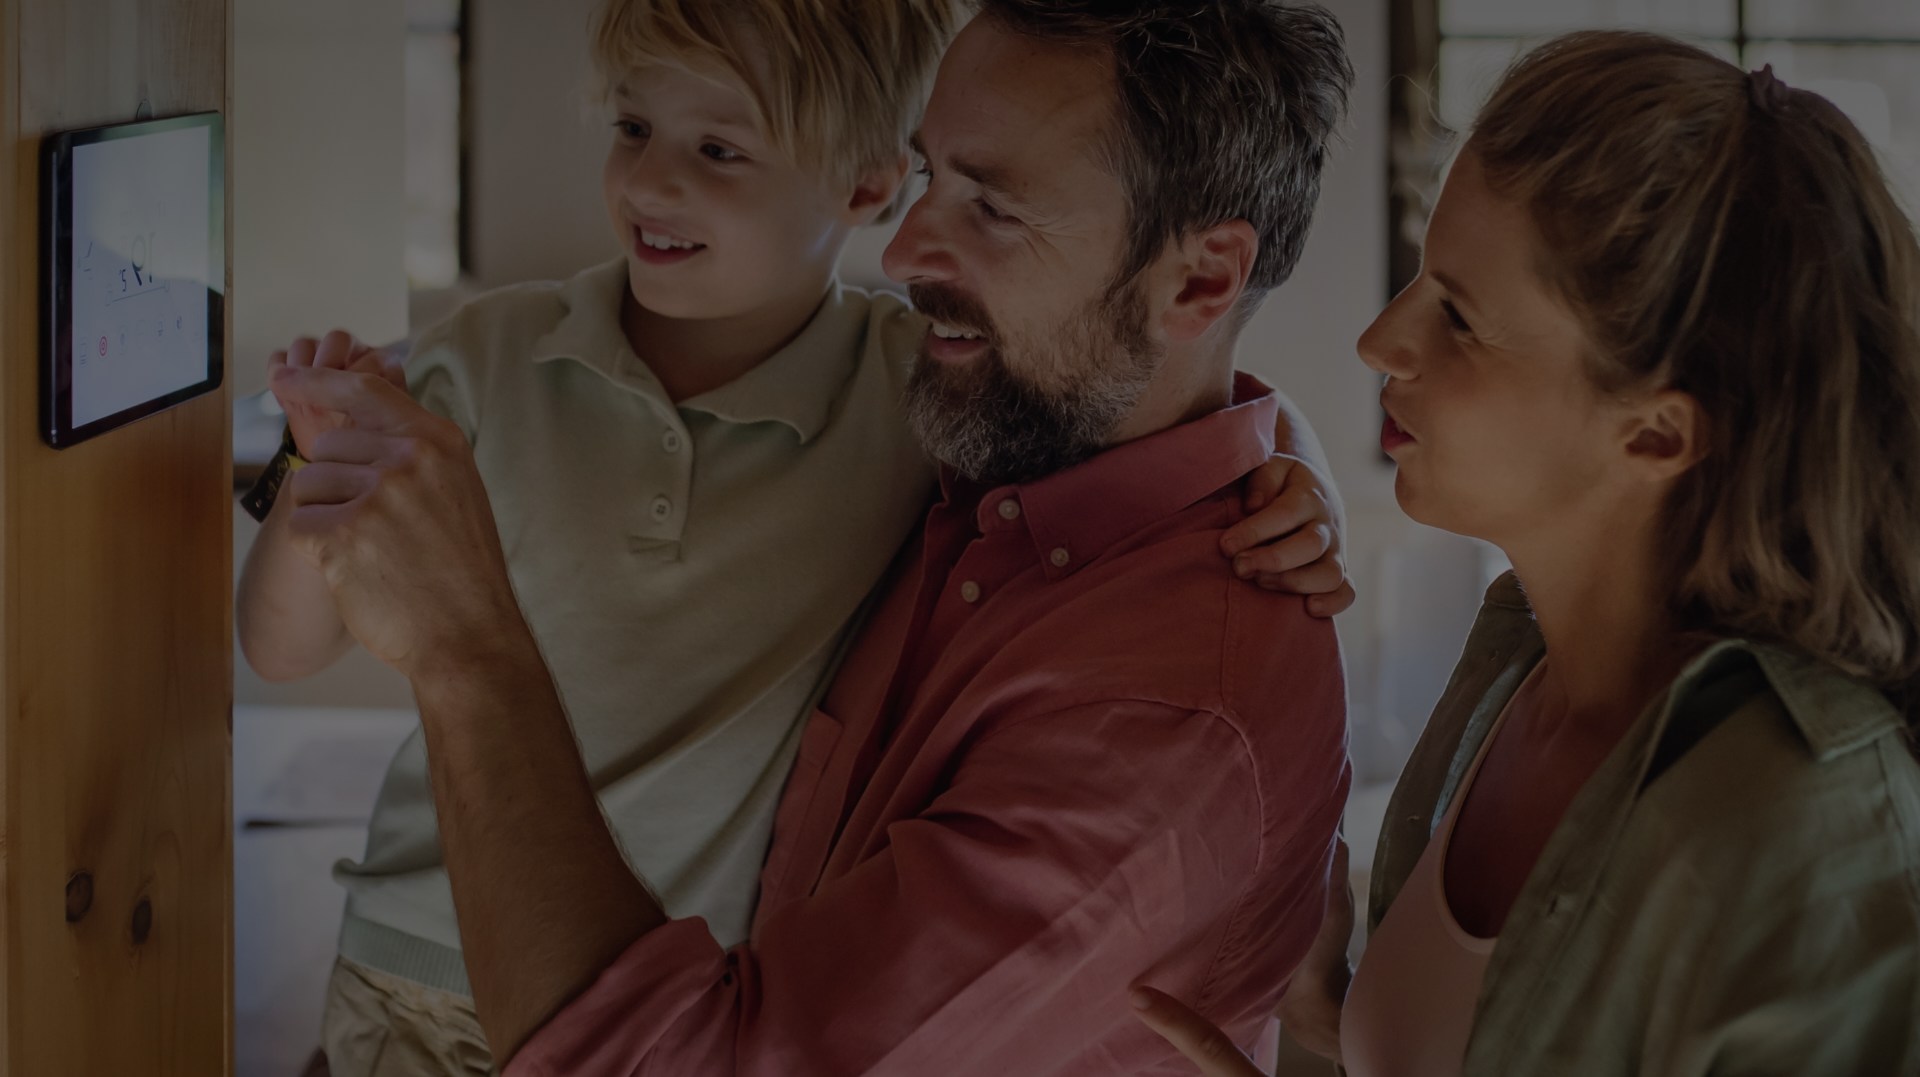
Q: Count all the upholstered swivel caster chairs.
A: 0